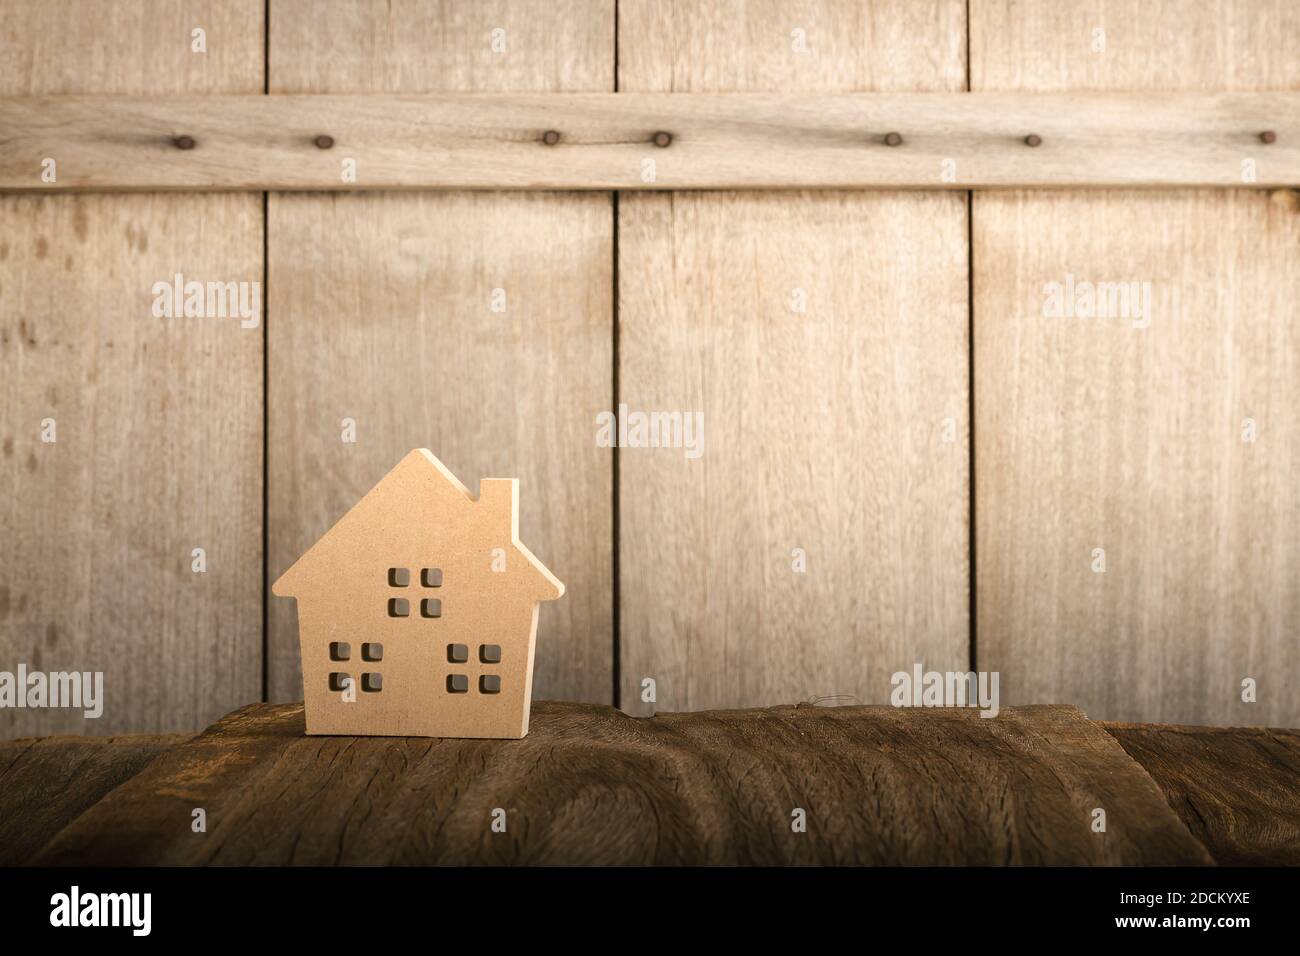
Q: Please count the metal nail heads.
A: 7